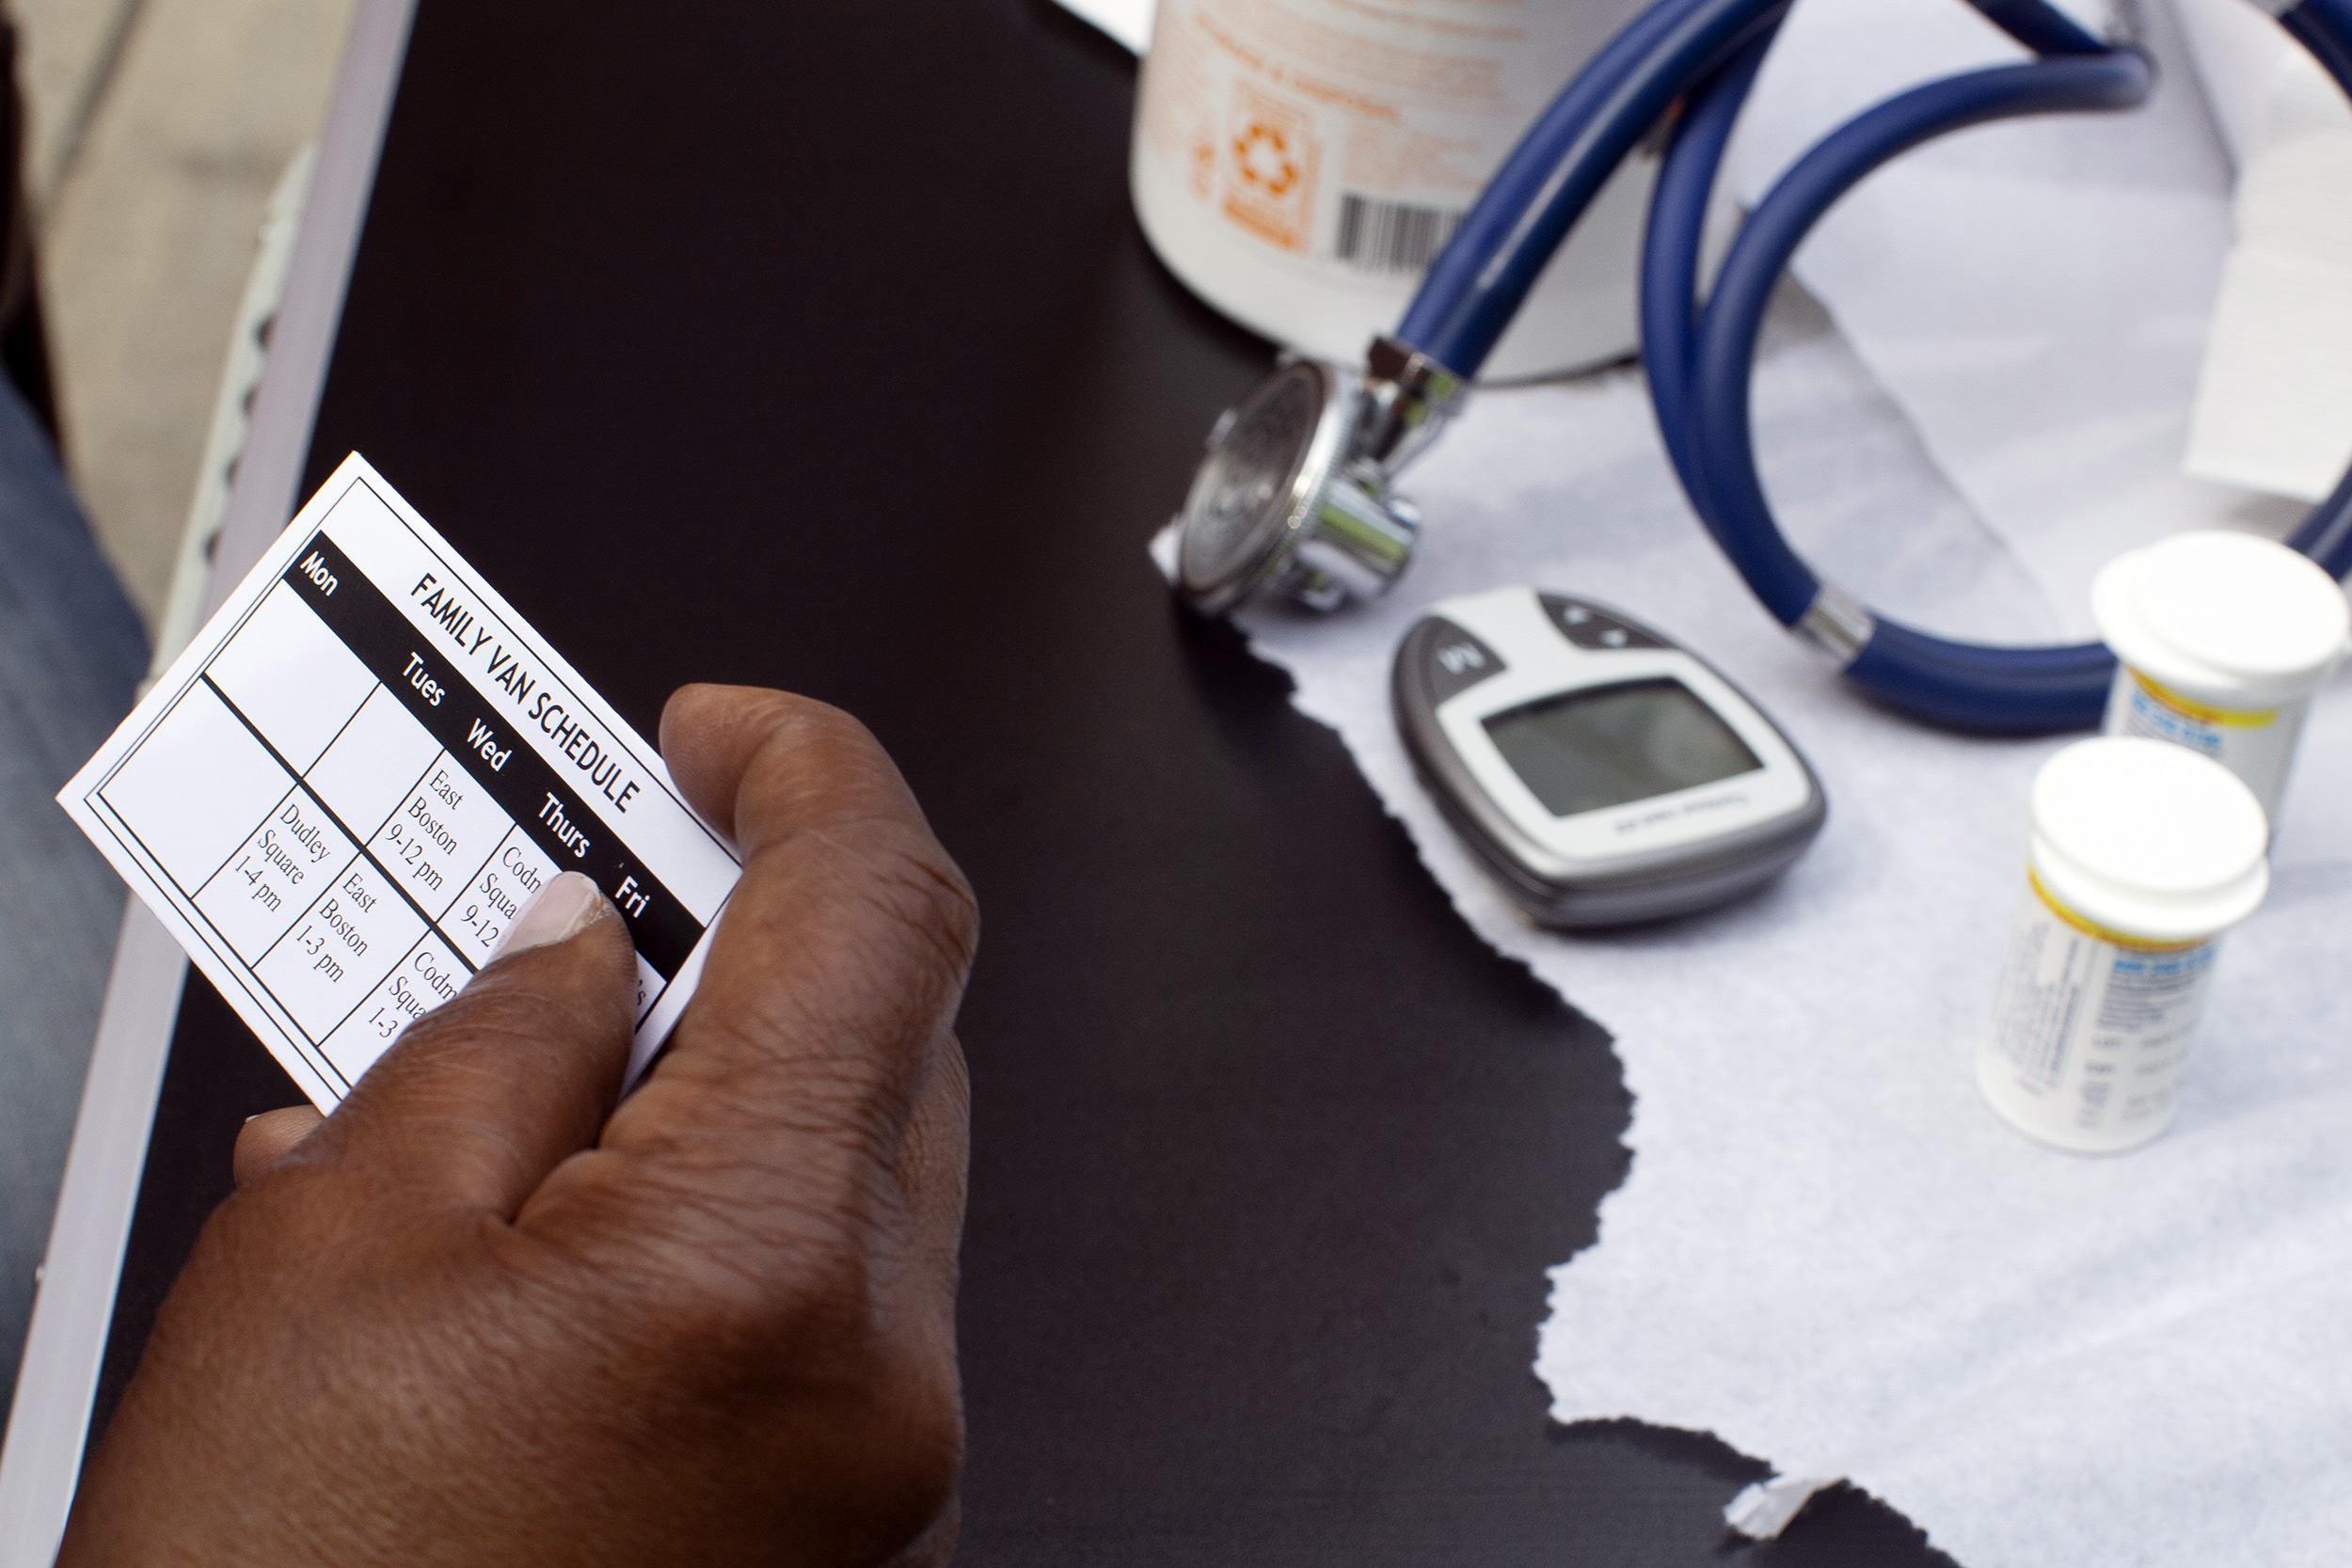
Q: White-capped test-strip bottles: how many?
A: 2